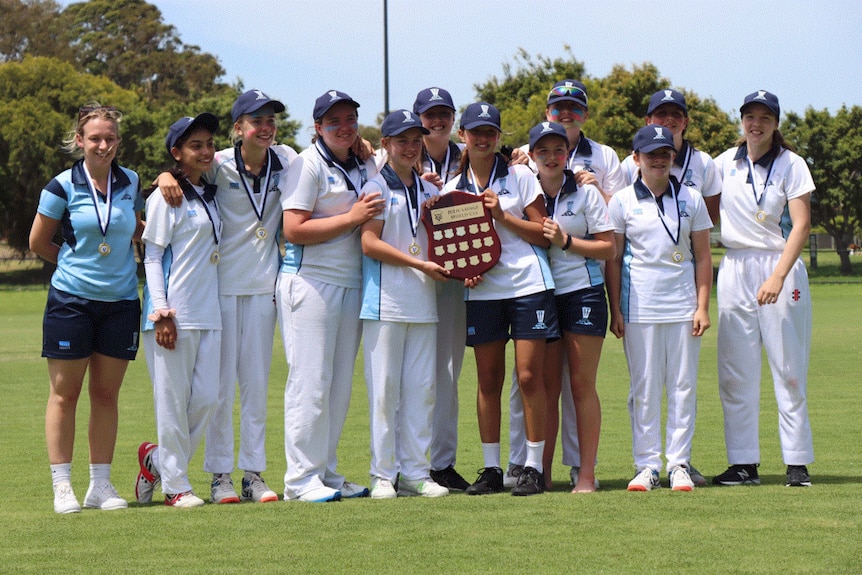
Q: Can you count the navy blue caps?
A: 11